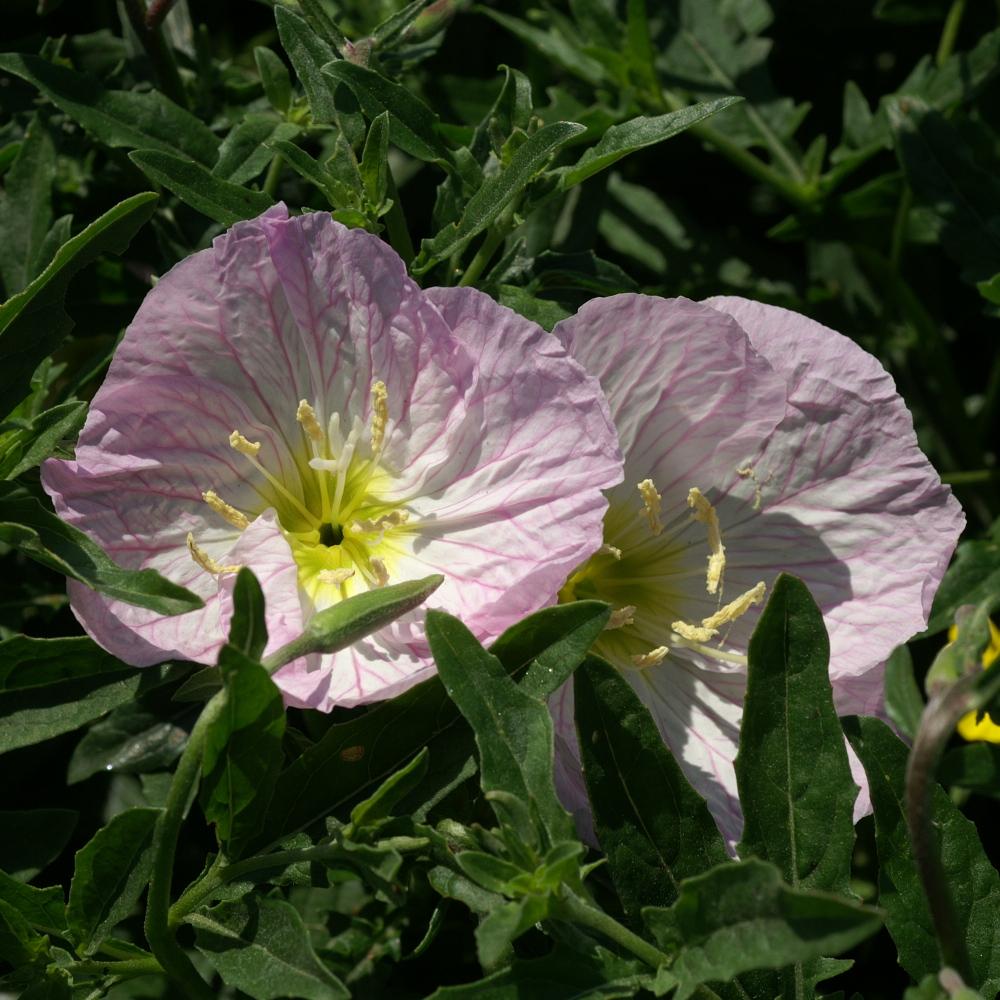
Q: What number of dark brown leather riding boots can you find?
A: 0